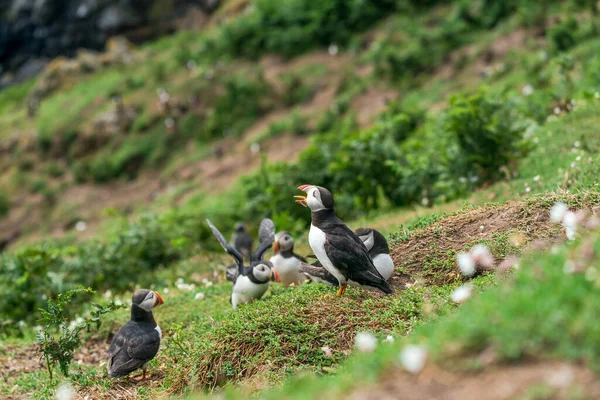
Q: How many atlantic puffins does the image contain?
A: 6